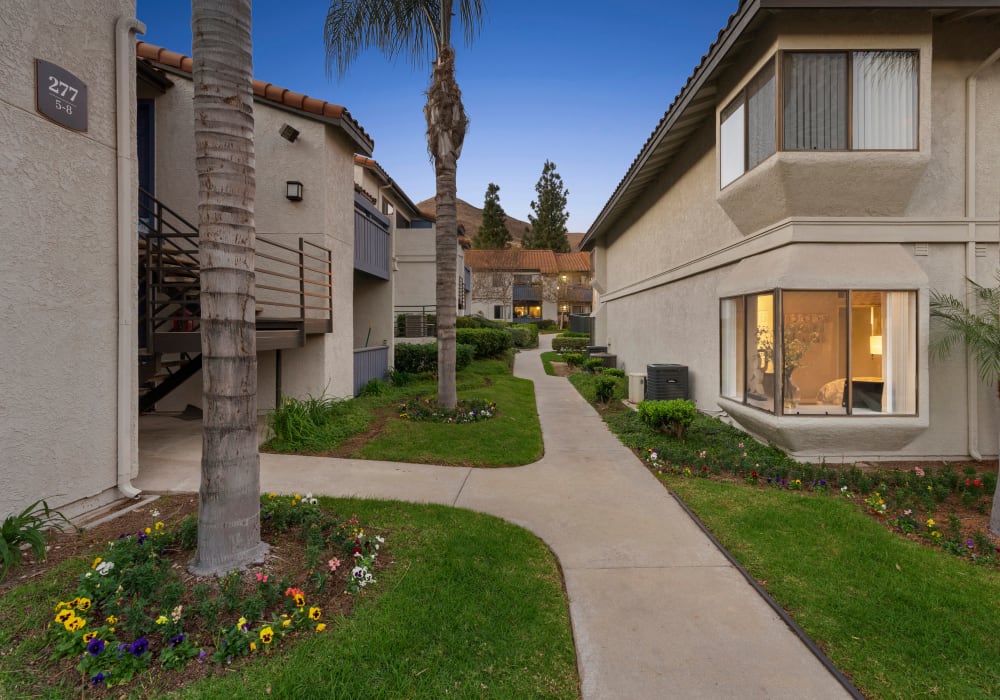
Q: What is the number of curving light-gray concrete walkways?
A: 1